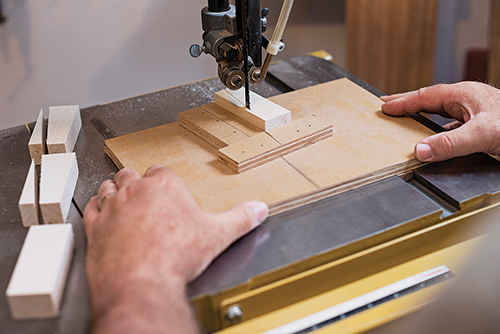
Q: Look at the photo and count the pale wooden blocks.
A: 6